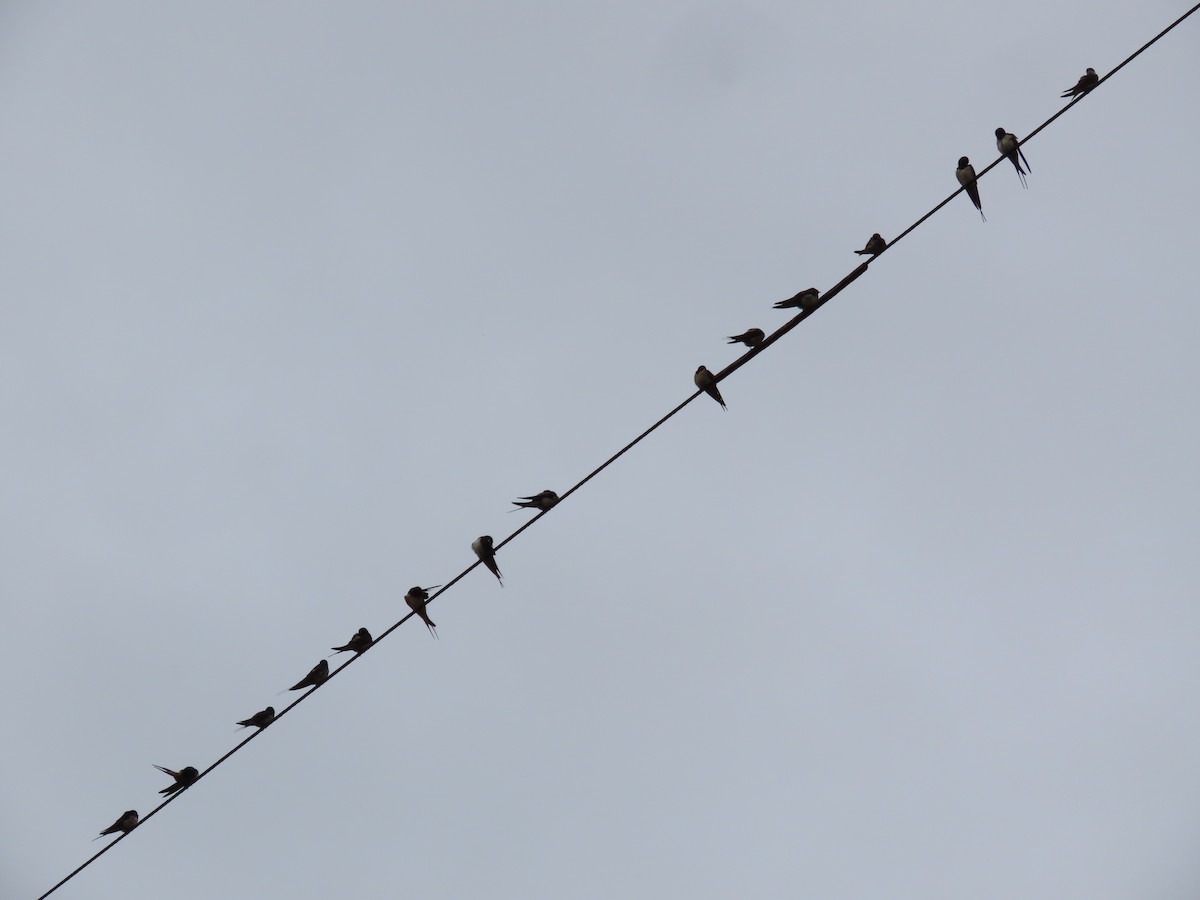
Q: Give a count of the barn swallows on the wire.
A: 15